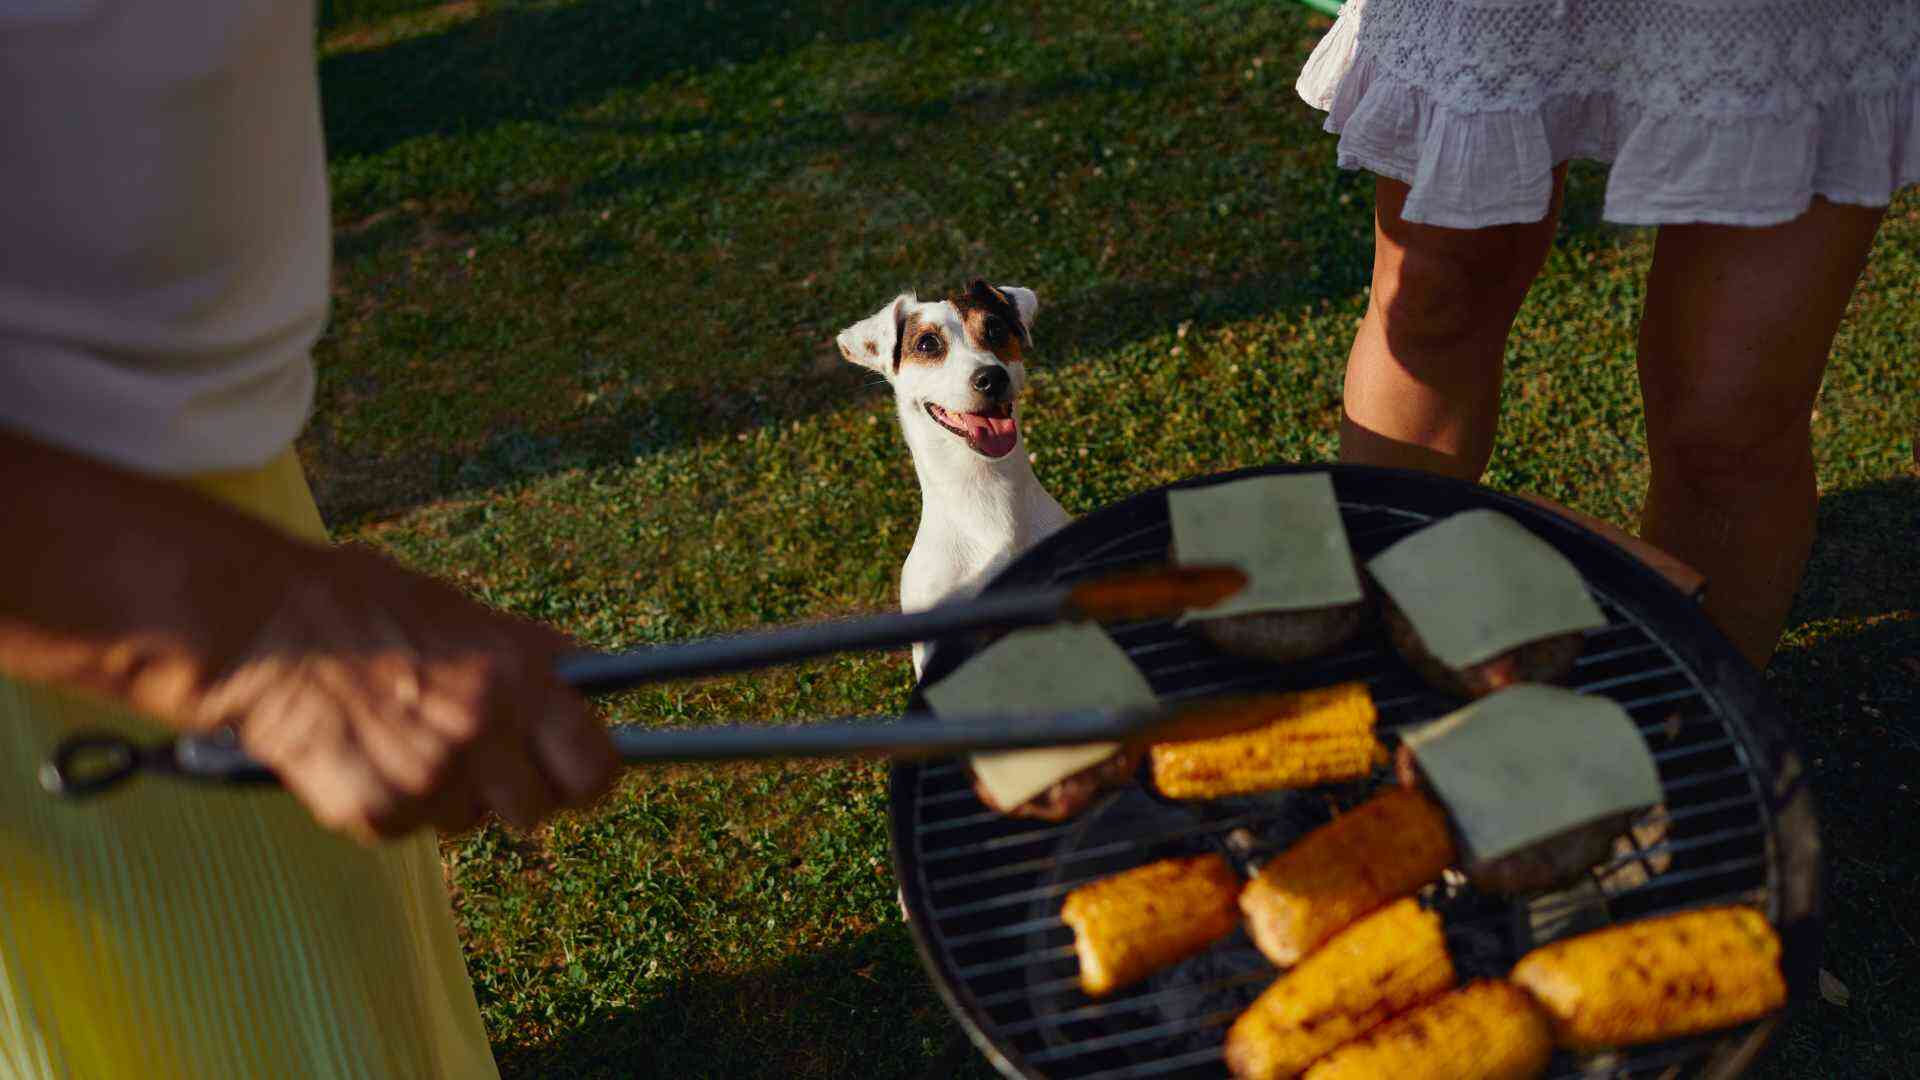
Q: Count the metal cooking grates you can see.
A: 1